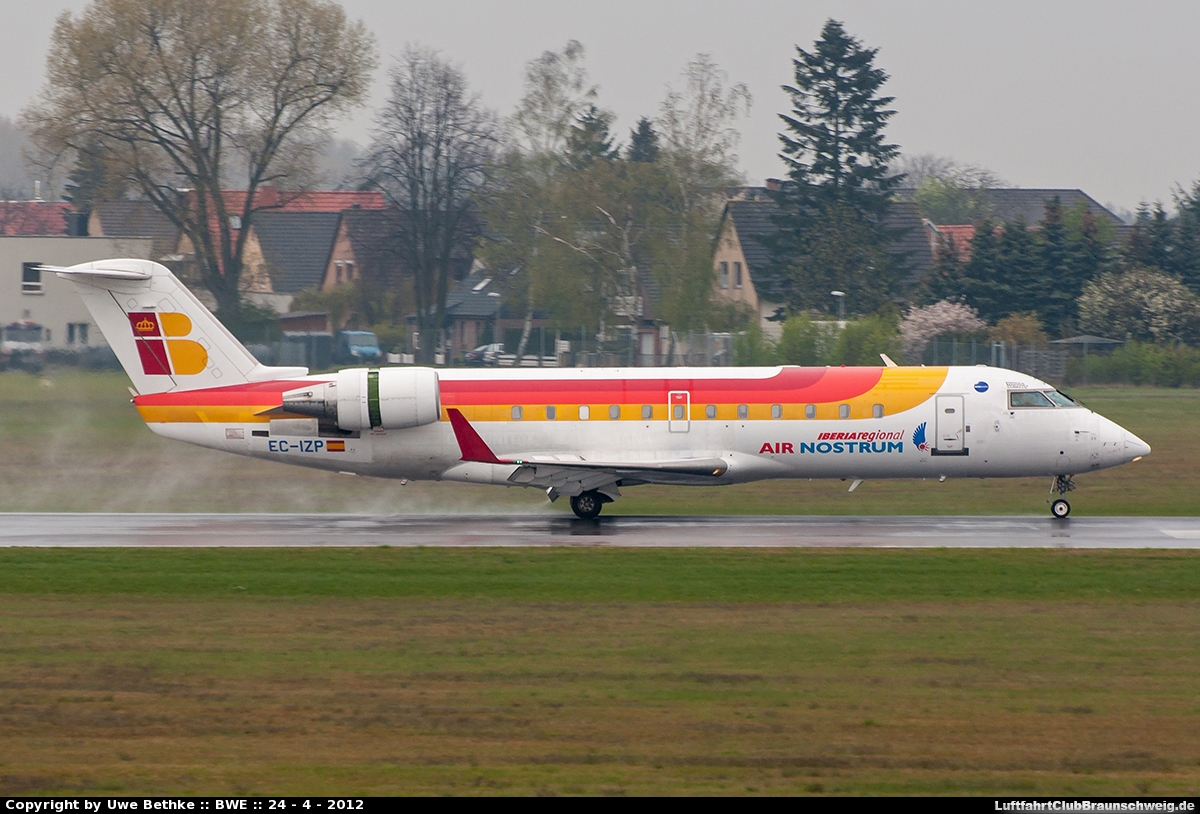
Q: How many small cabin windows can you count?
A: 12